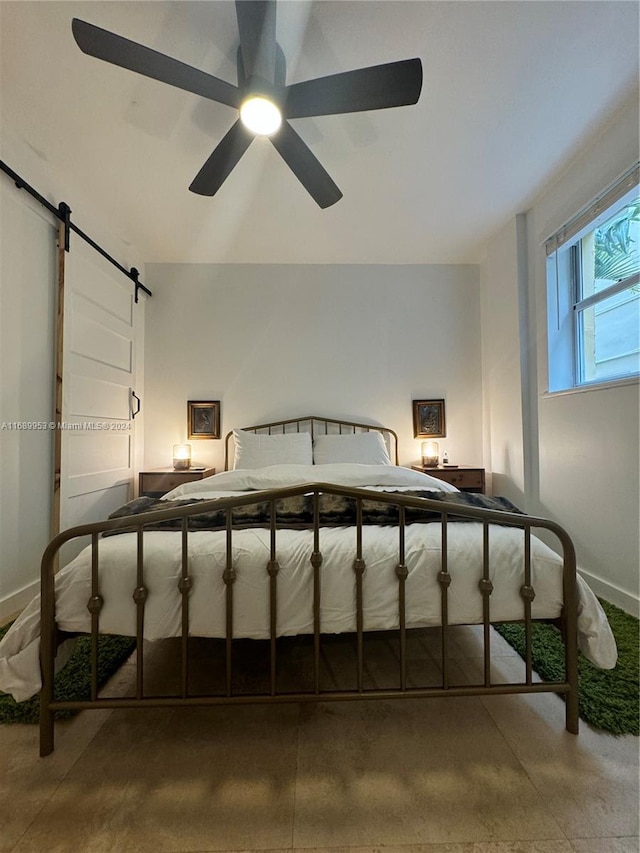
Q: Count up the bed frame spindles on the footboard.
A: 11